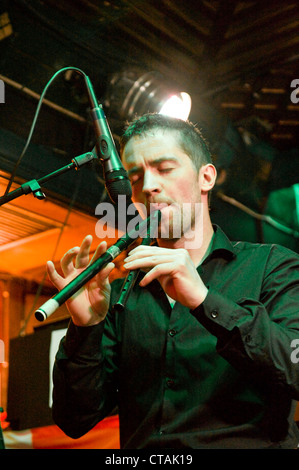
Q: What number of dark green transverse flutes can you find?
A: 2